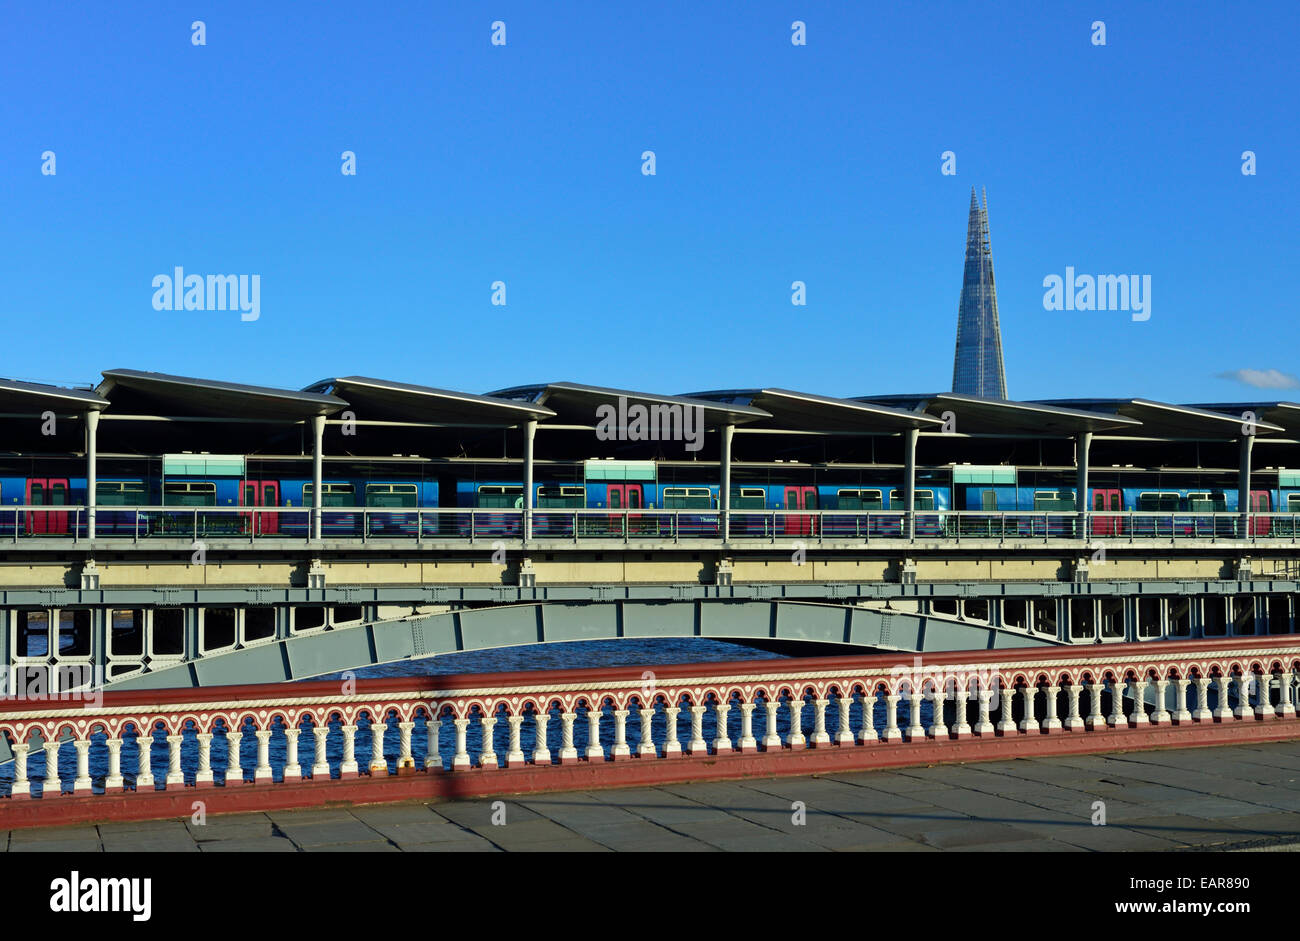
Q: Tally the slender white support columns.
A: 7